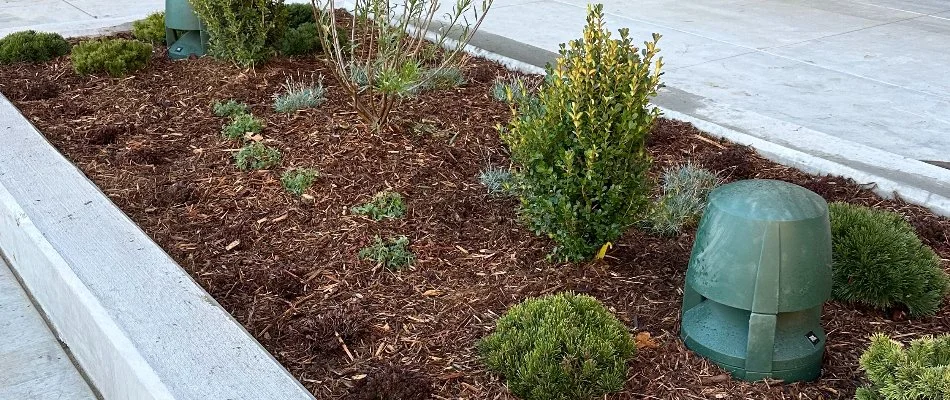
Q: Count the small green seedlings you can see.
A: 6